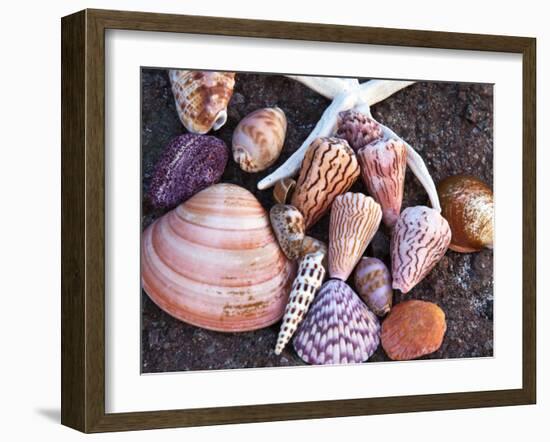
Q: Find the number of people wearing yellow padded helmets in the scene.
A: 0